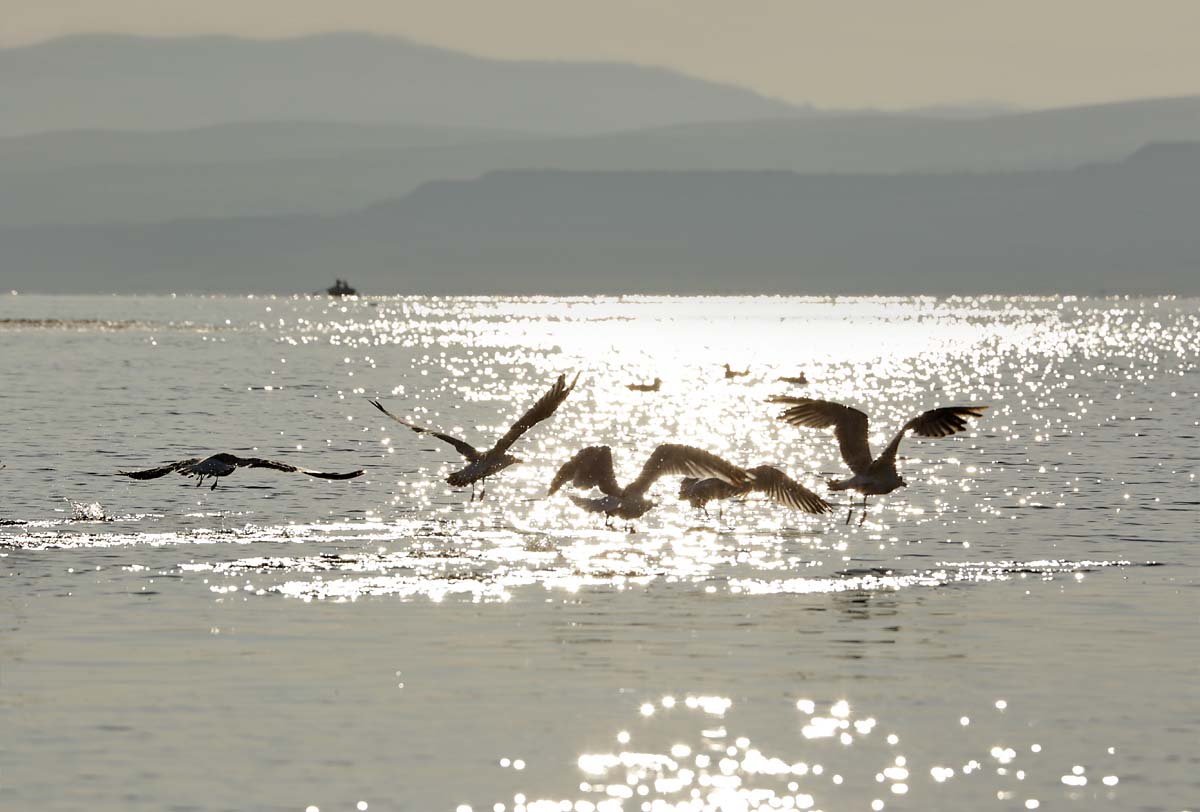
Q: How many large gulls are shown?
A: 5